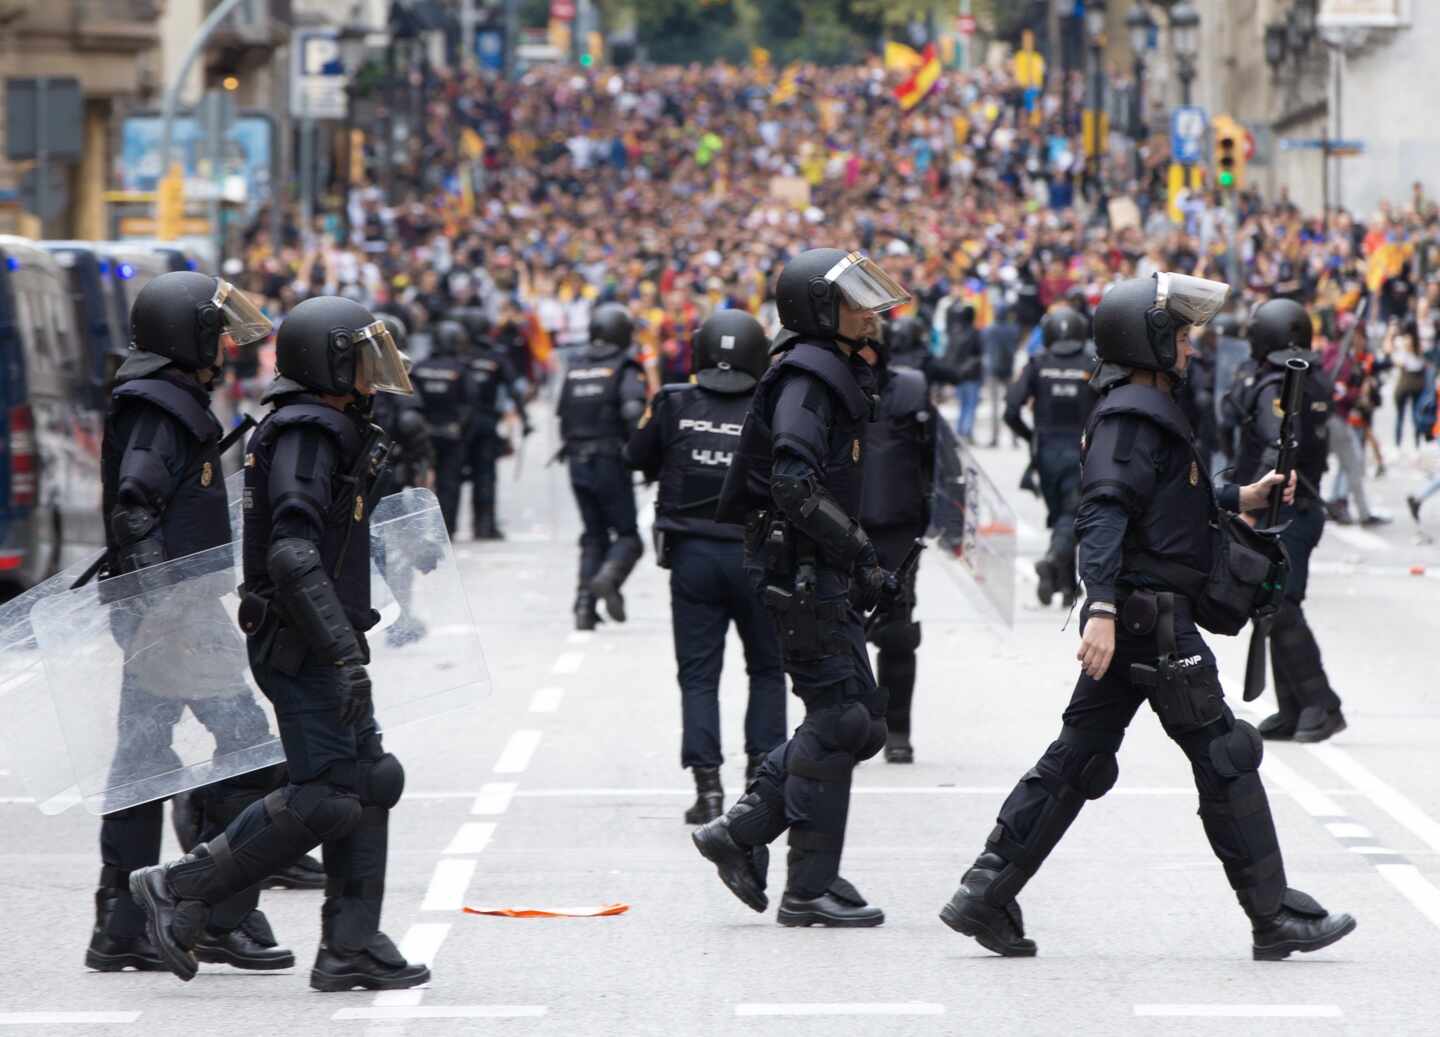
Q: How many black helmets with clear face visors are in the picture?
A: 4